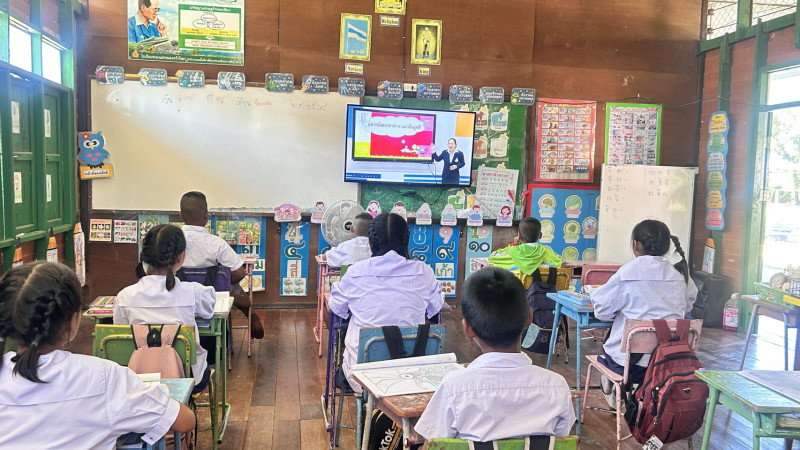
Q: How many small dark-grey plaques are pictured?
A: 12